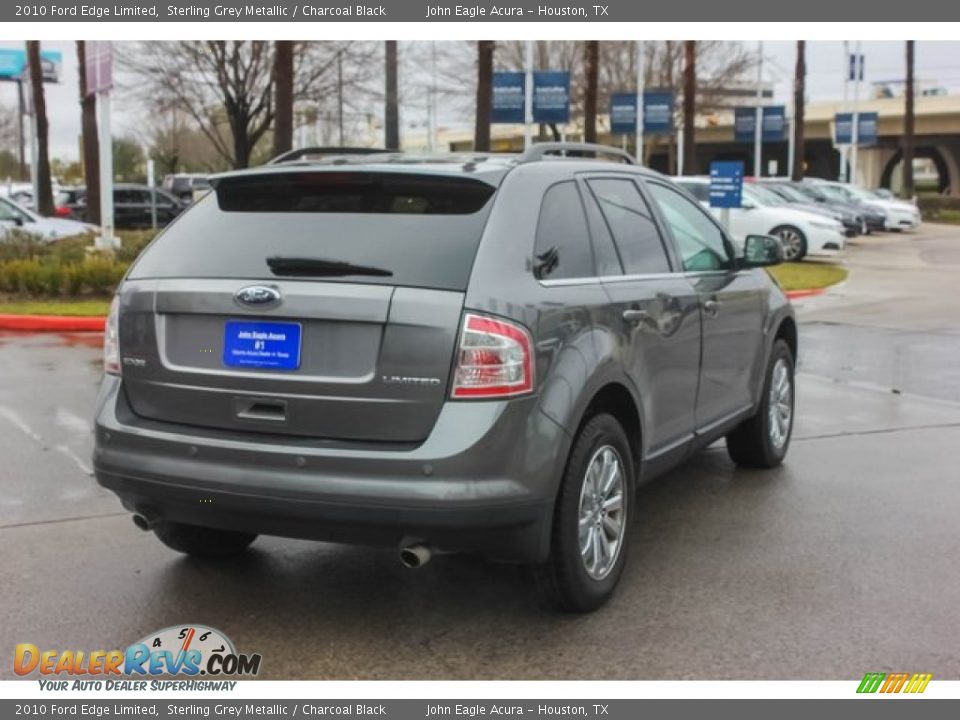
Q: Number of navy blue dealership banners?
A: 8